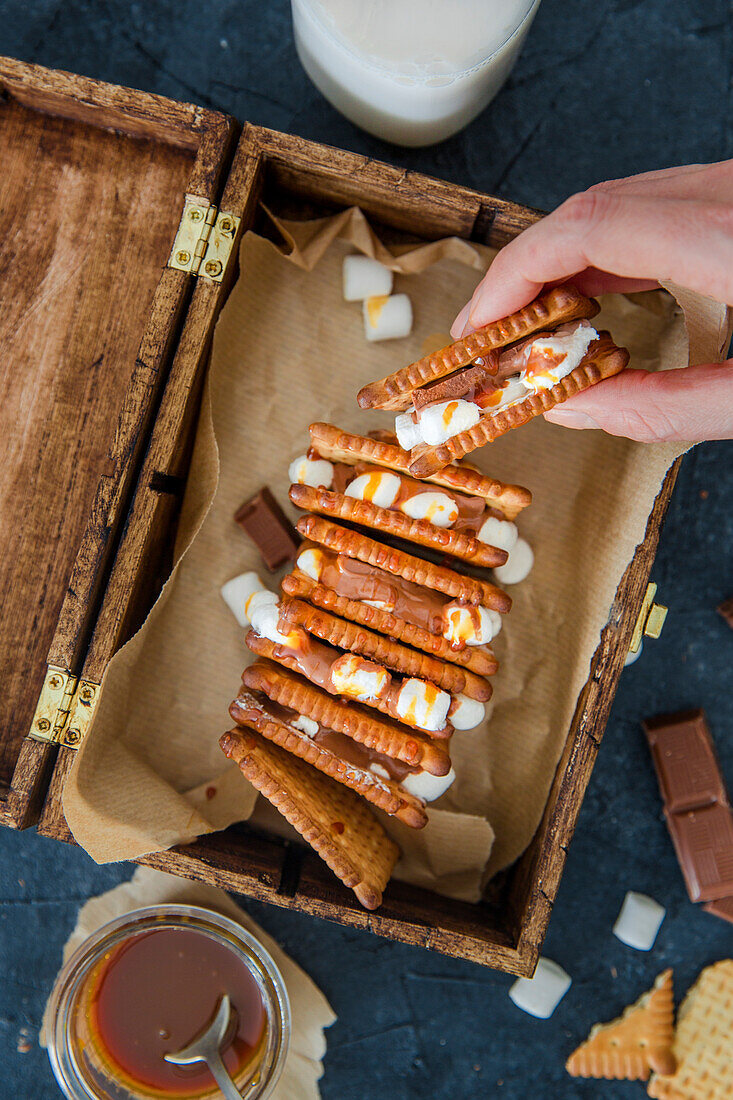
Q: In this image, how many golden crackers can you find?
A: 13